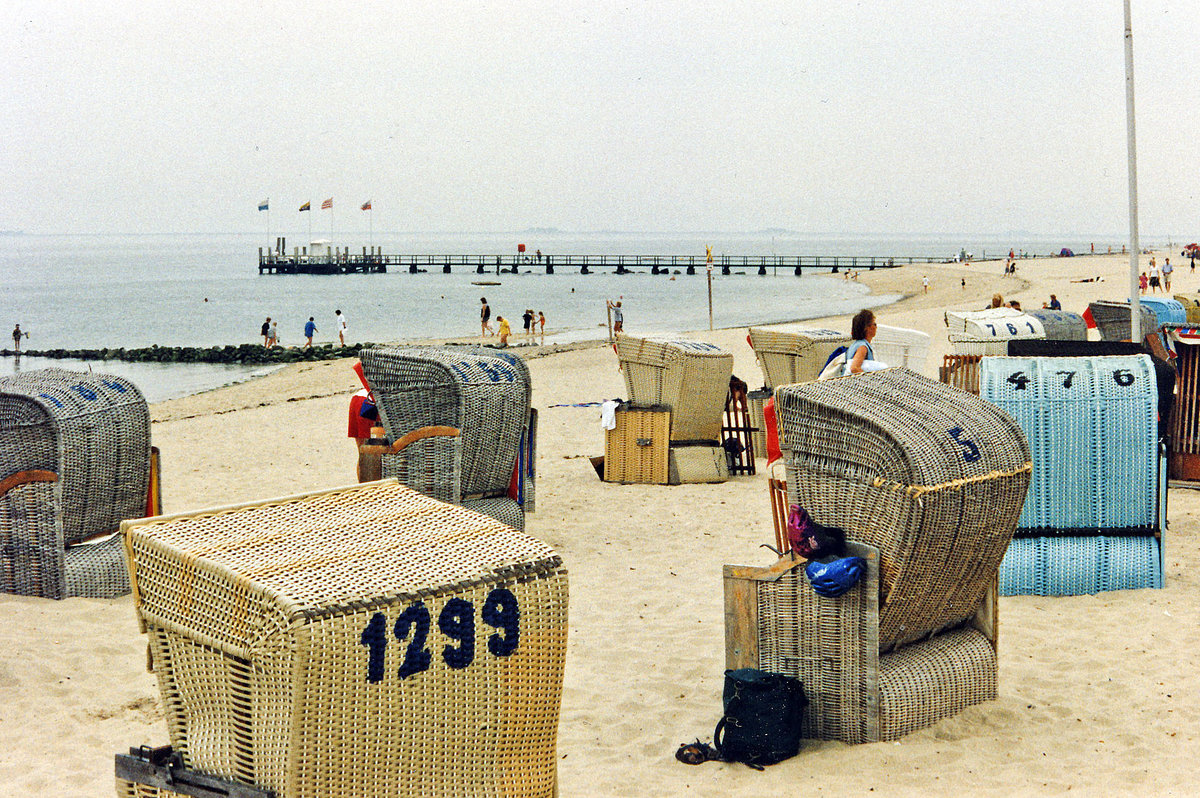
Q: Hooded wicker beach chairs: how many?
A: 14